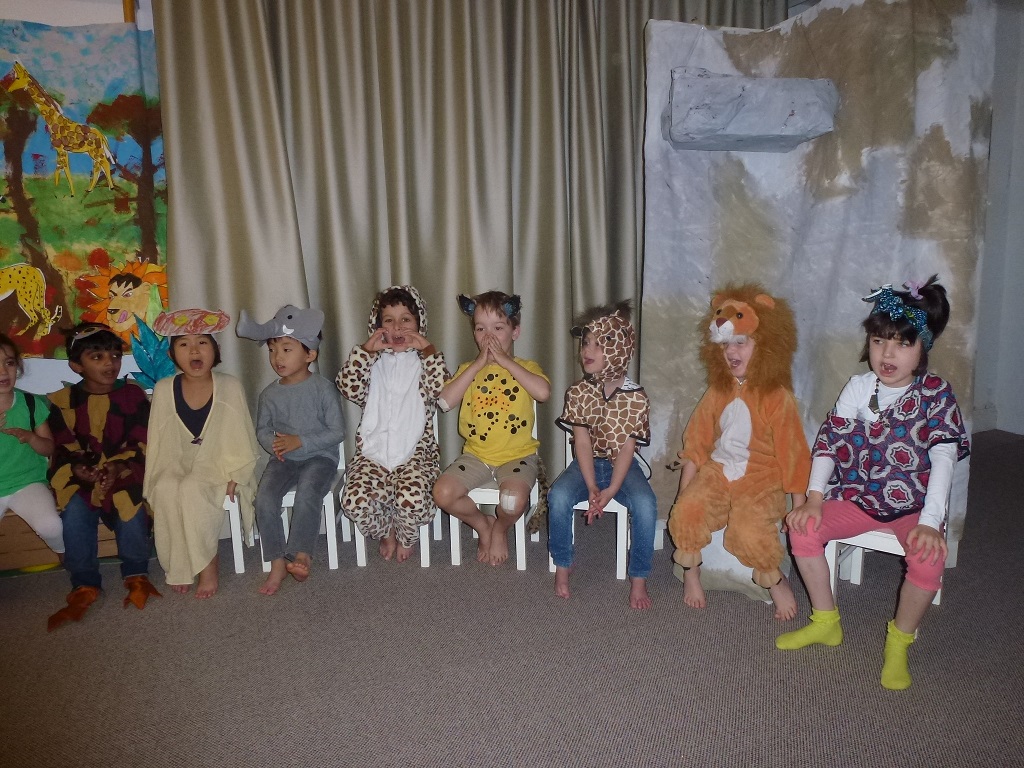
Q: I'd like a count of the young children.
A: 9